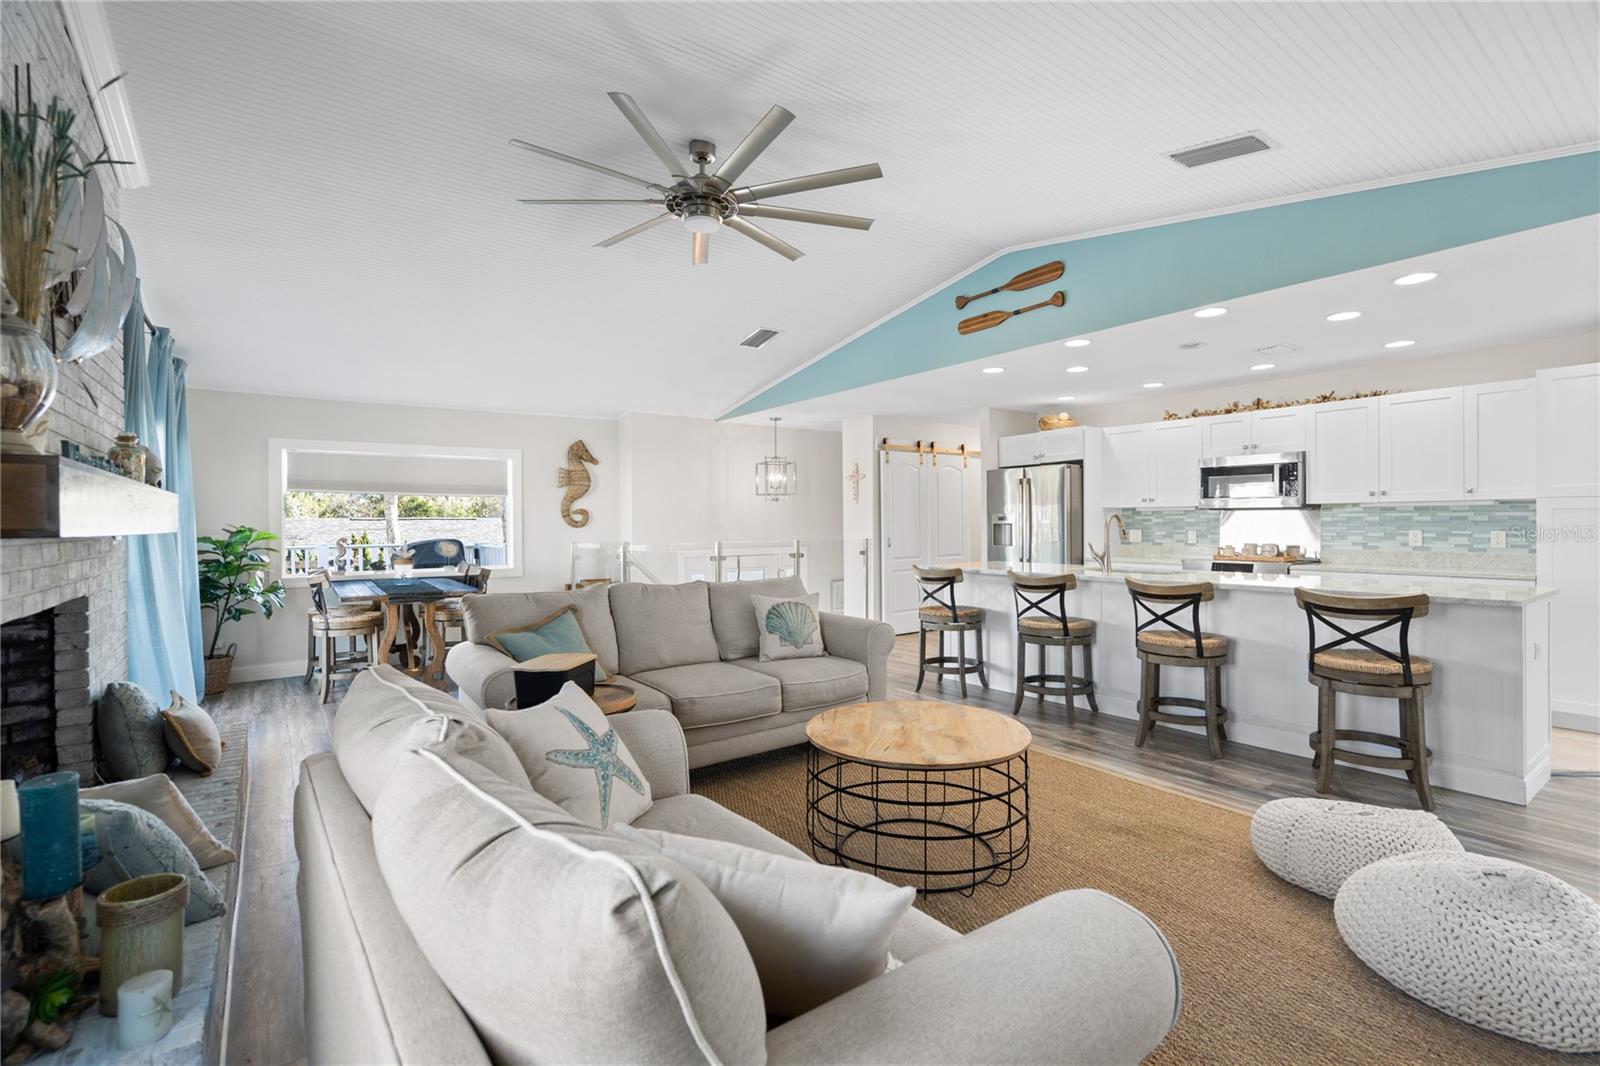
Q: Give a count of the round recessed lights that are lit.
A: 10